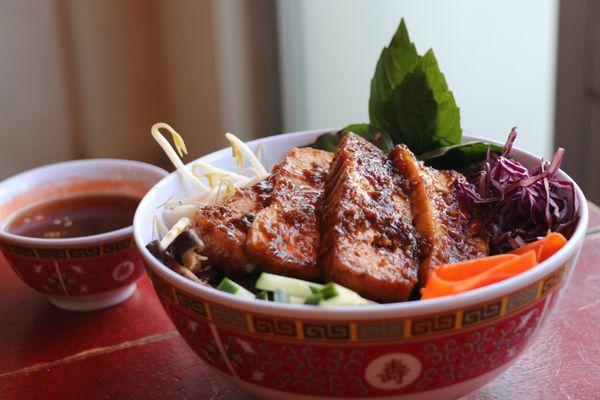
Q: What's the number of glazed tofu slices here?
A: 4